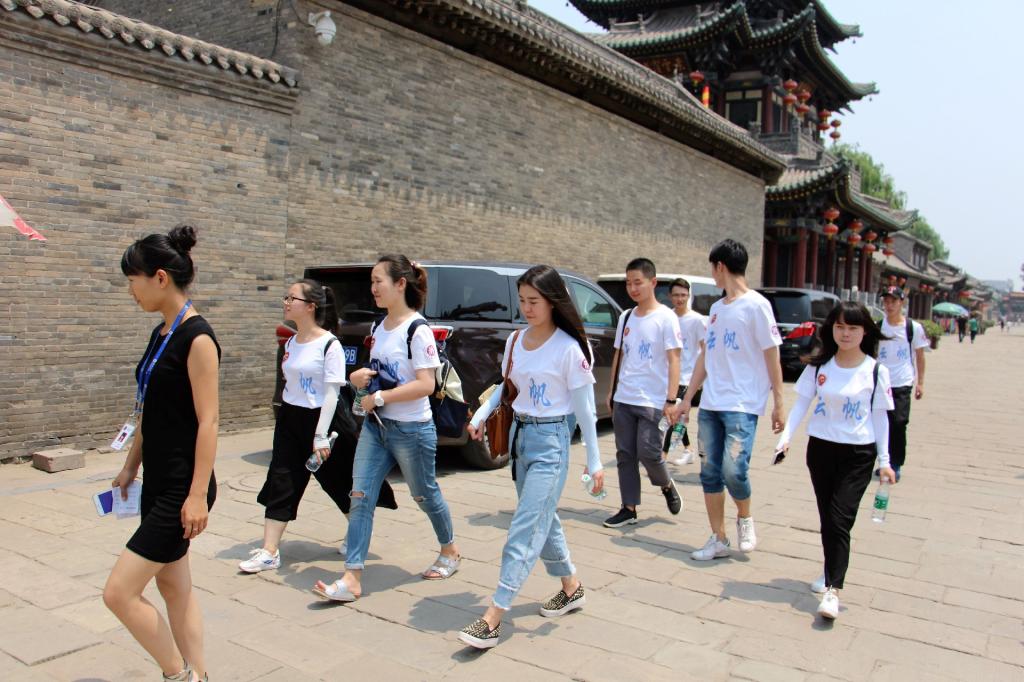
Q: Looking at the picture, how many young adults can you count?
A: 9